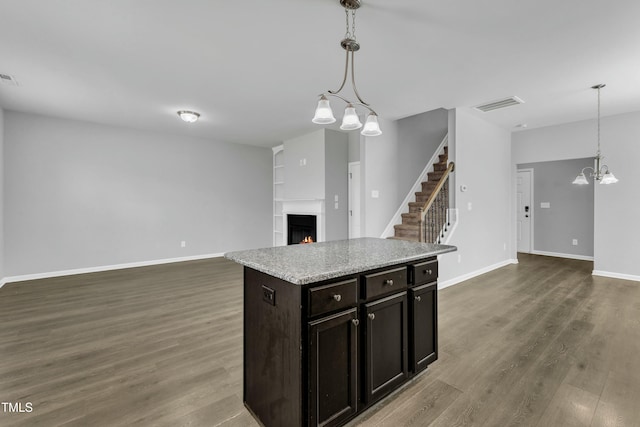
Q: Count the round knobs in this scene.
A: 6